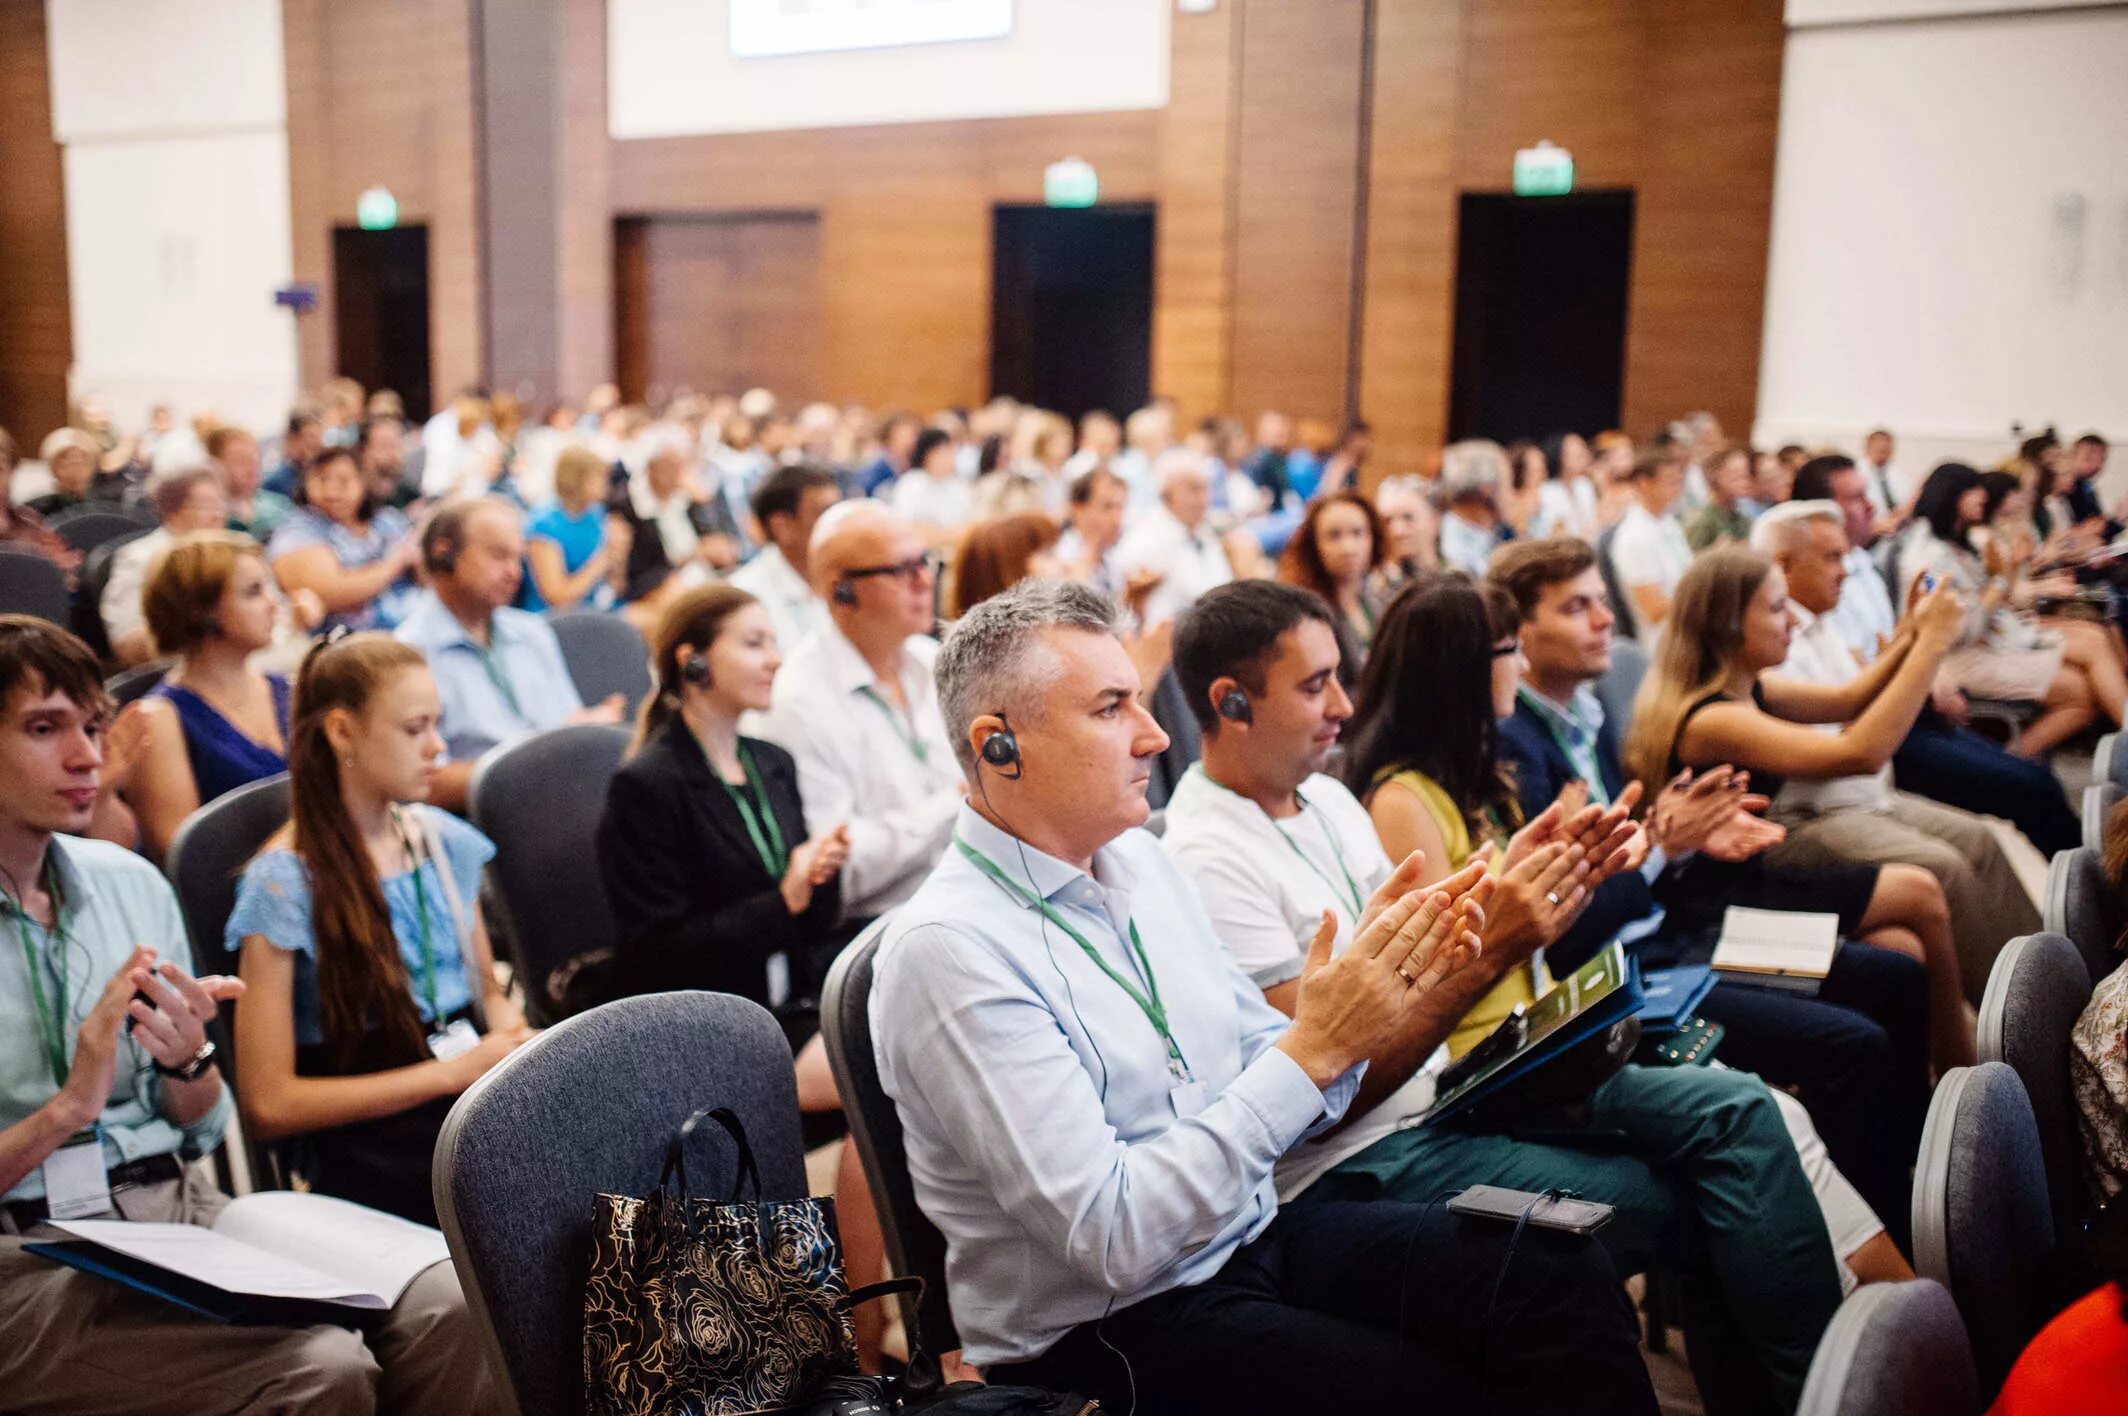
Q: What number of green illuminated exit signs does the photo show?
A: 3